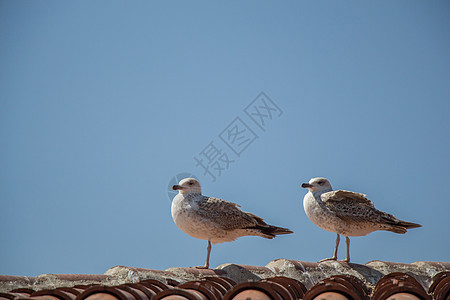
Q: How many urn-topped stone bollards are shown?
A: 0